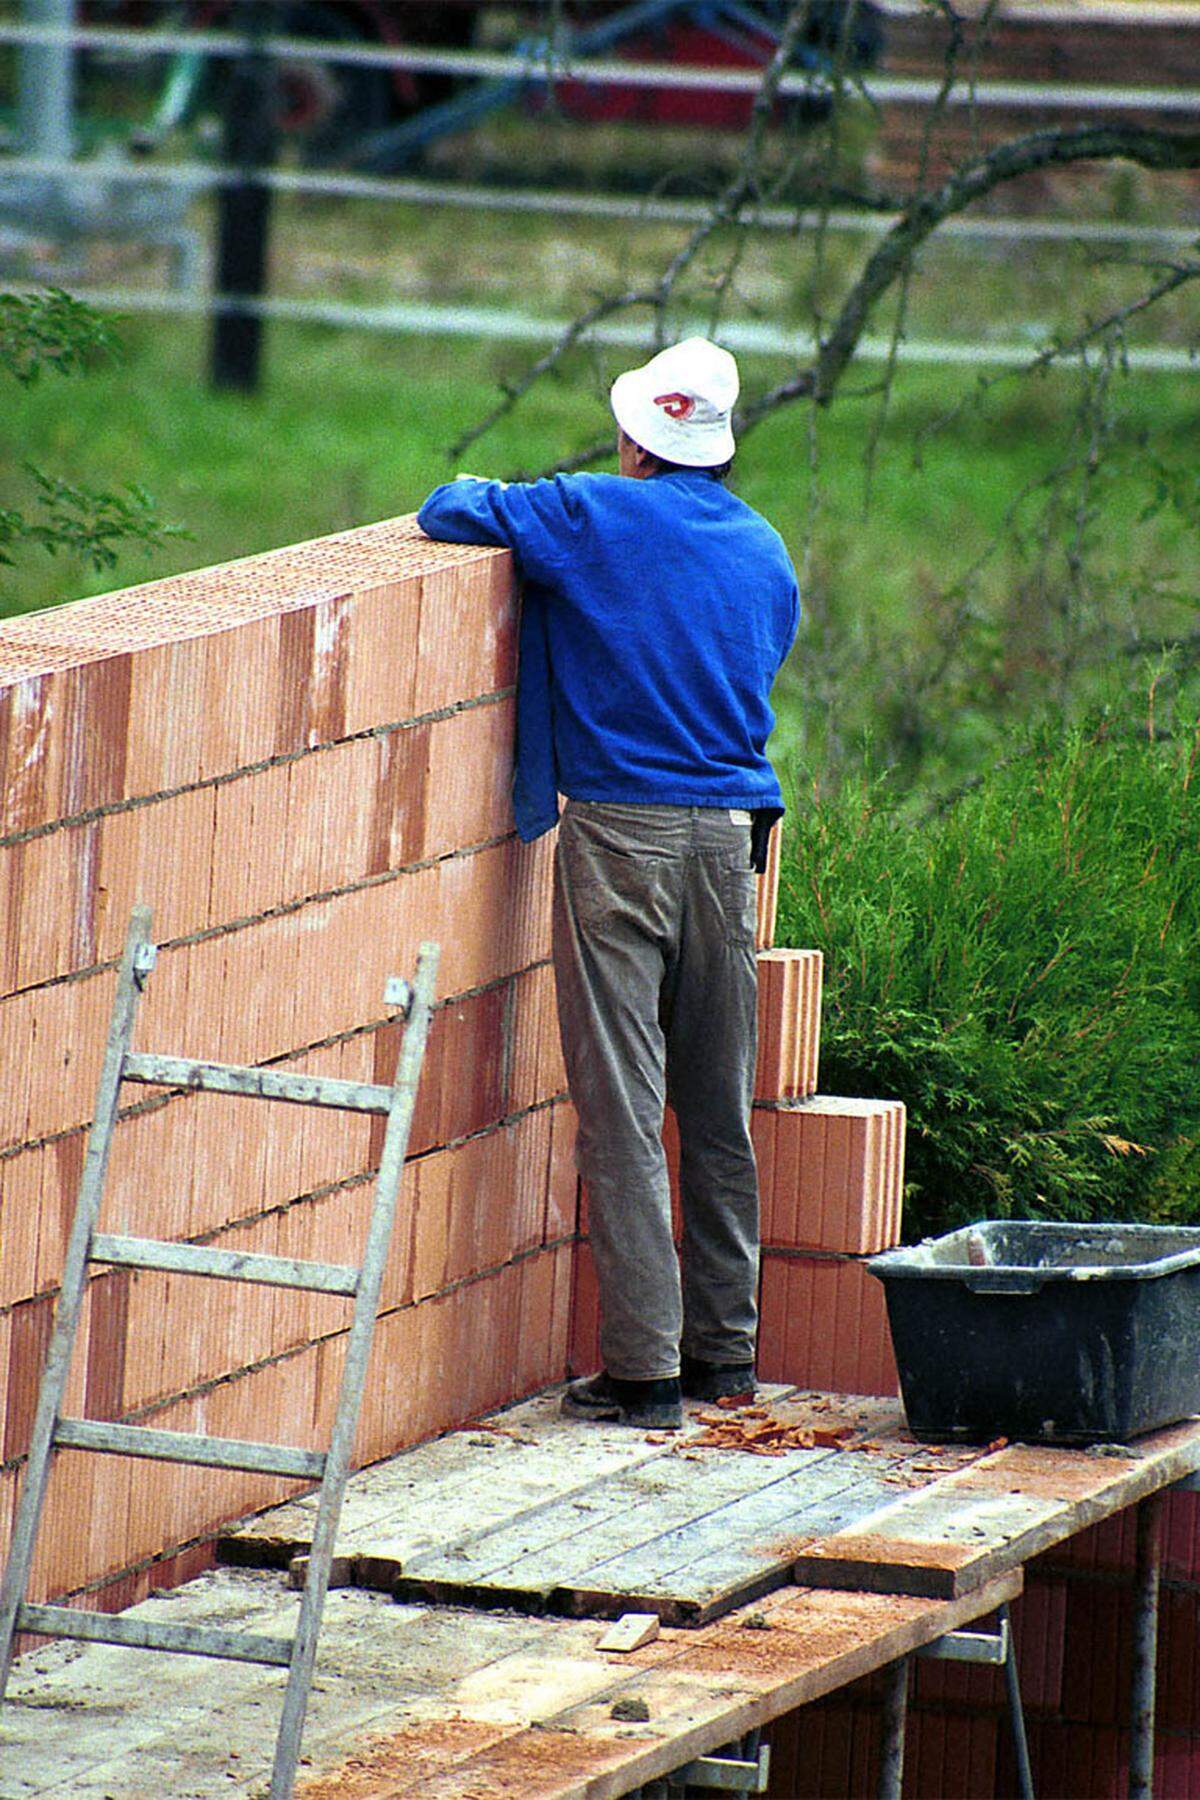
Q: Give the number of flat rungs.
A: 4